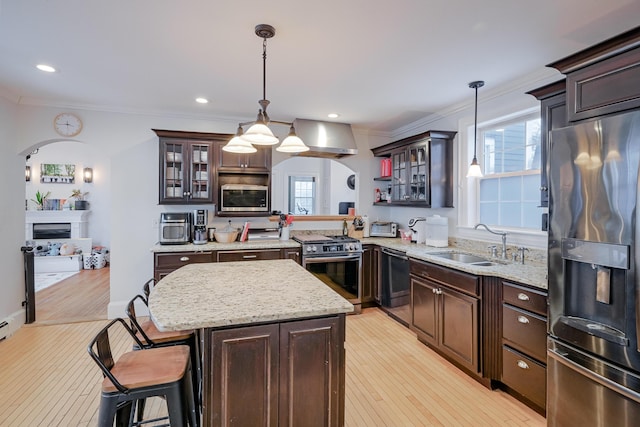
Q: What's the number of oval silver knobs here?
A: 4